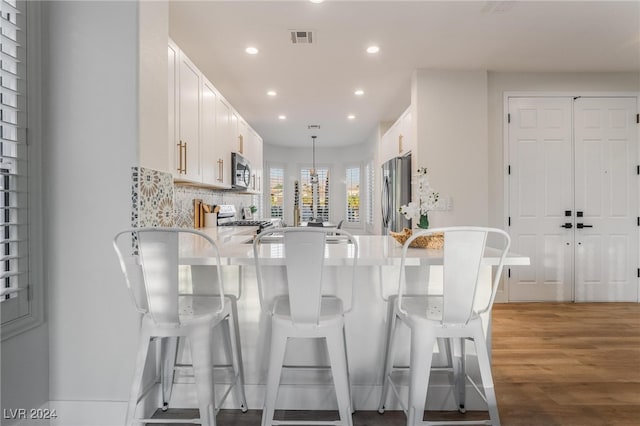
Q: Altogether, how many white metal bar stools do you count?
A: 3